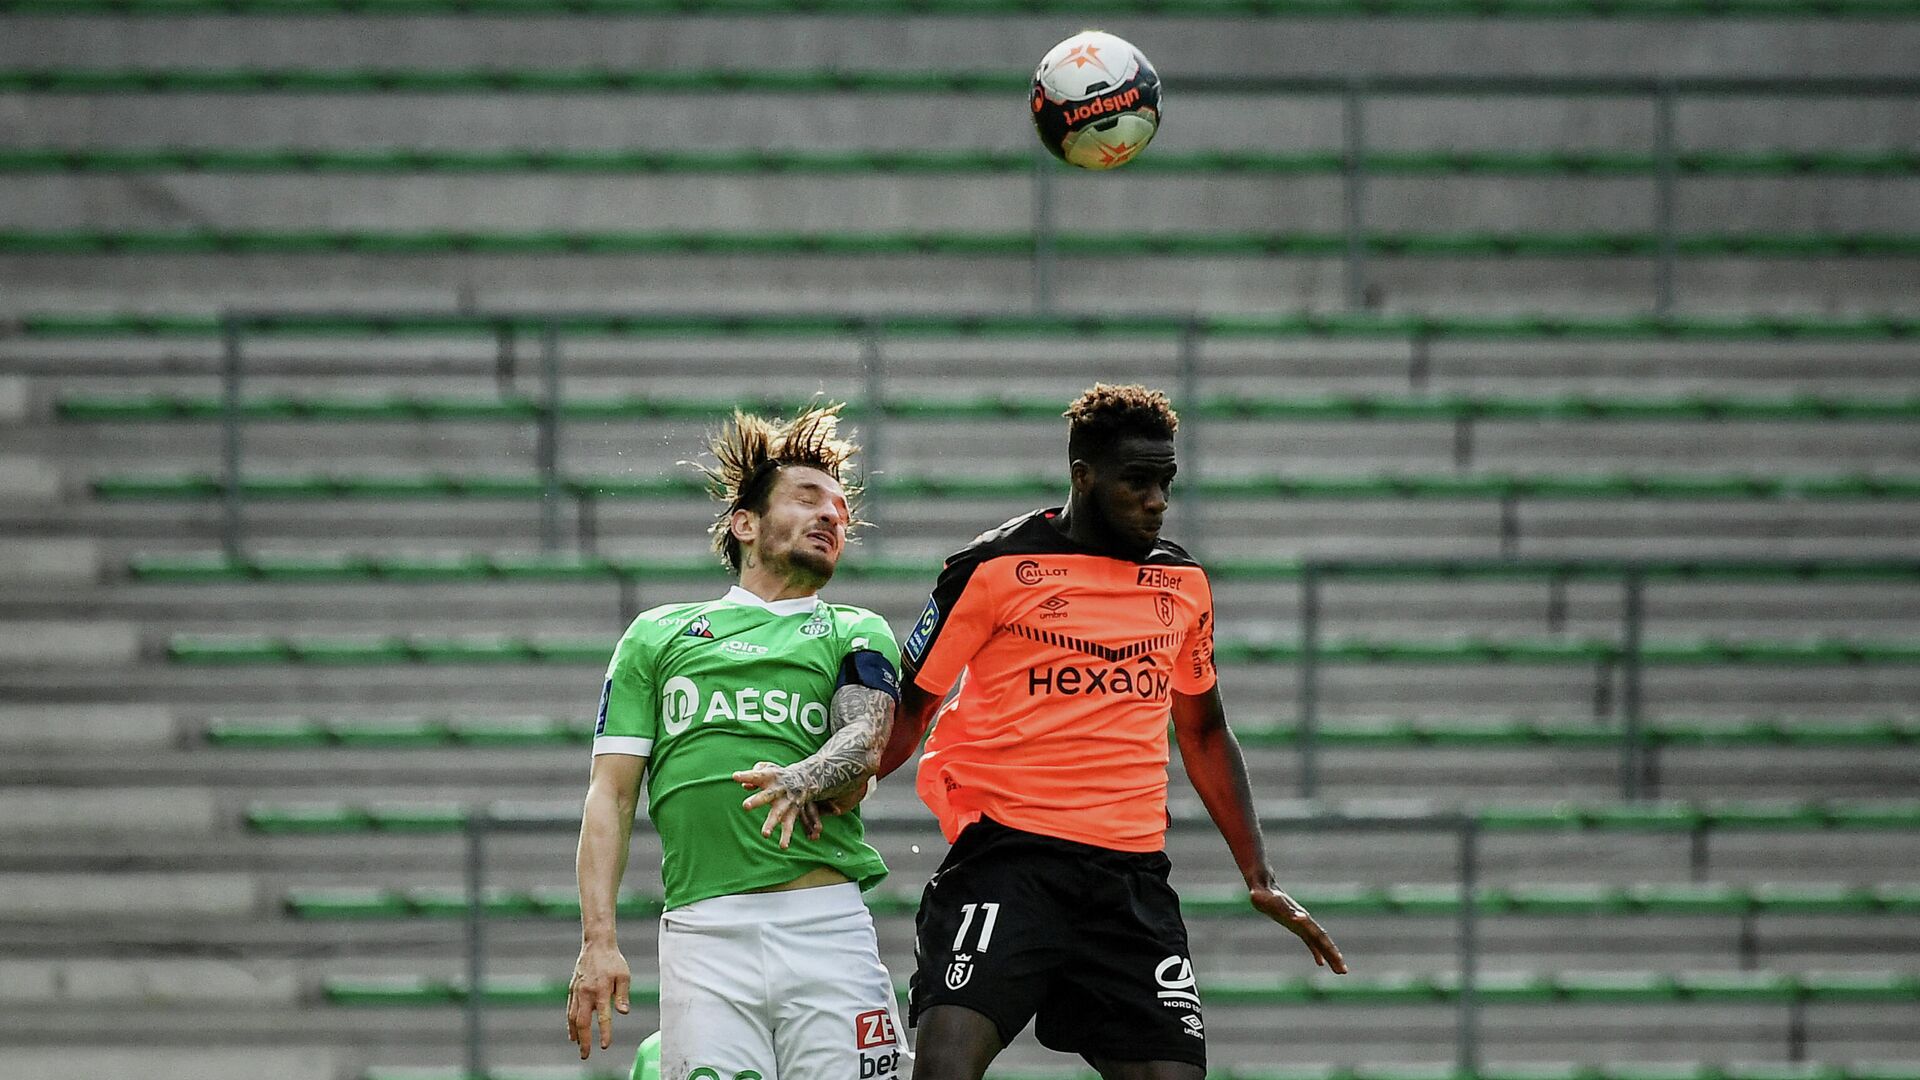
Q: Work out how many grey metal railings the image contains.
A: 4